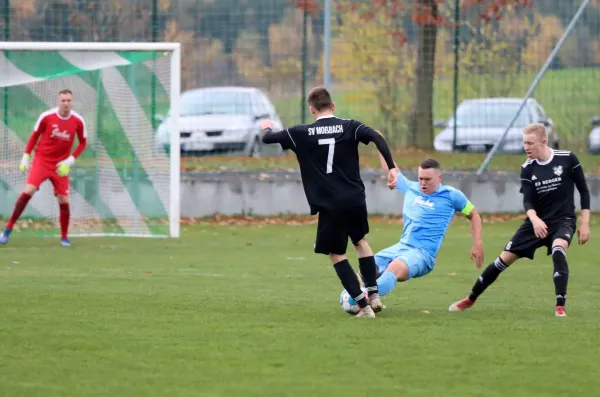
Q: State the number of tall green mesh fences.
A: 1